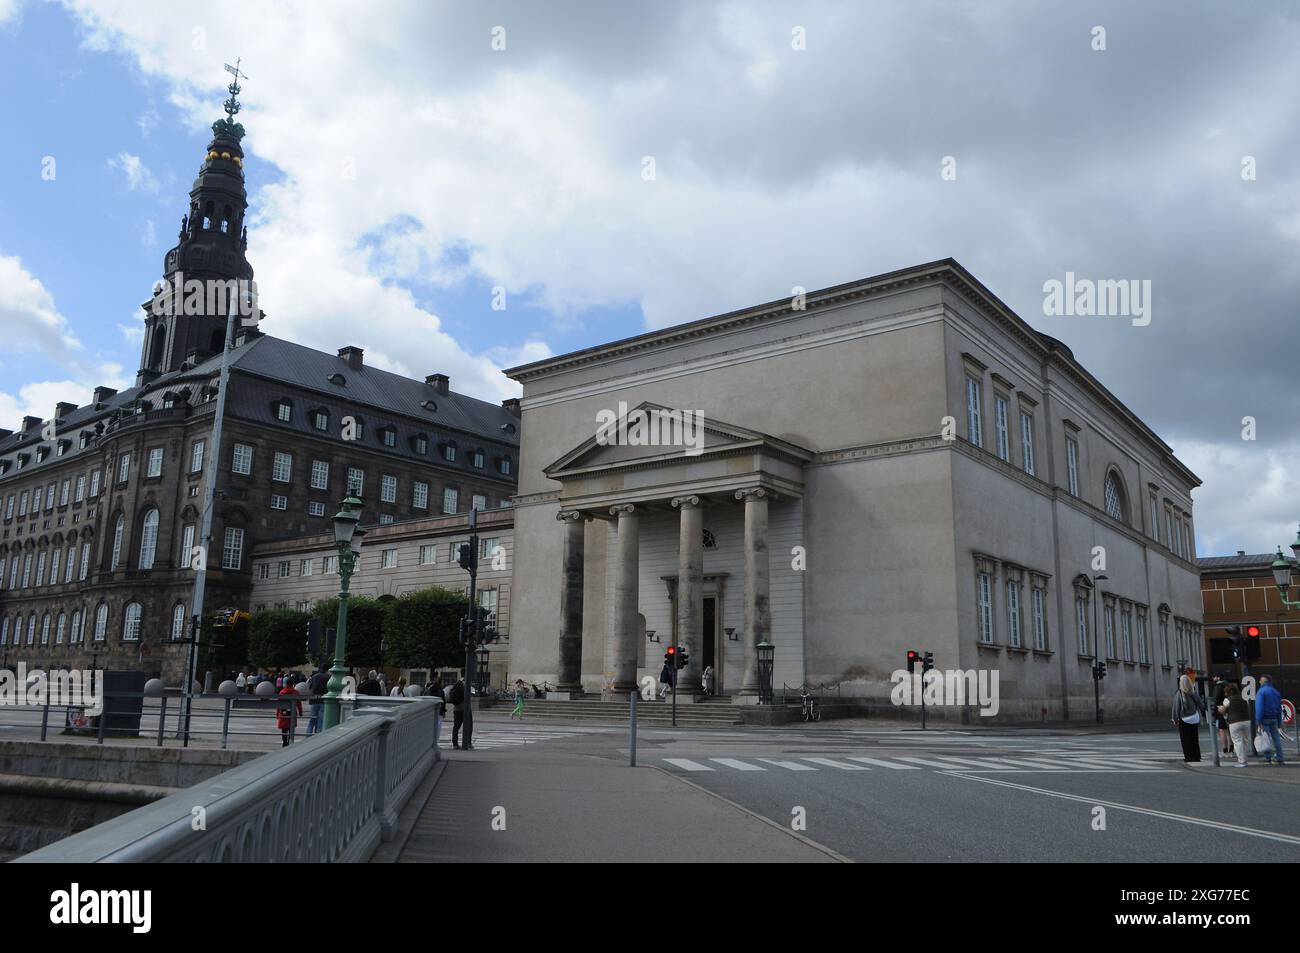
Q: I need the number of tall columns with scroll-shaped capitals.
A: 4